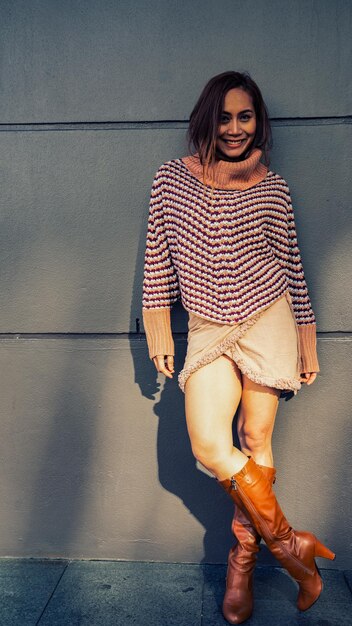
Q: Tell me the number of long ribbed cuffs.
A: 2